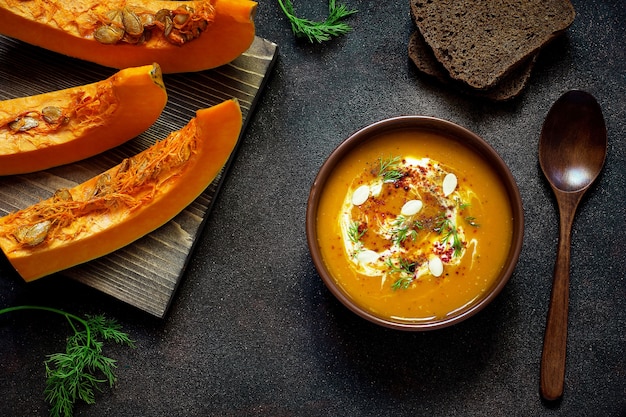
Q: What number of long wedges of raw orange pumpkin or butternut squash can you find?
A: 3